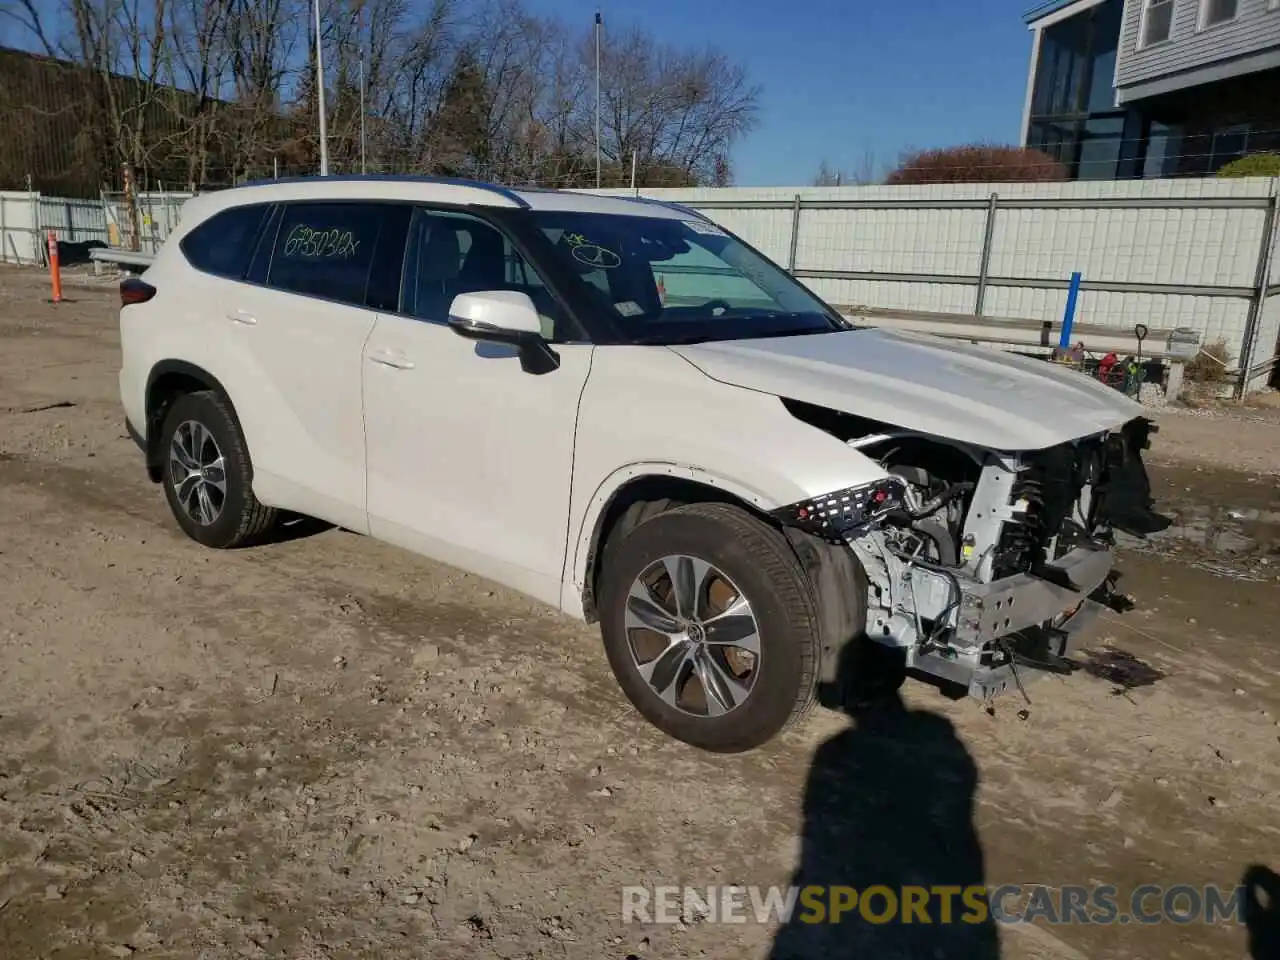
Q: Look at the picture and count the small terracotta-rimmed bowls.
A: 0